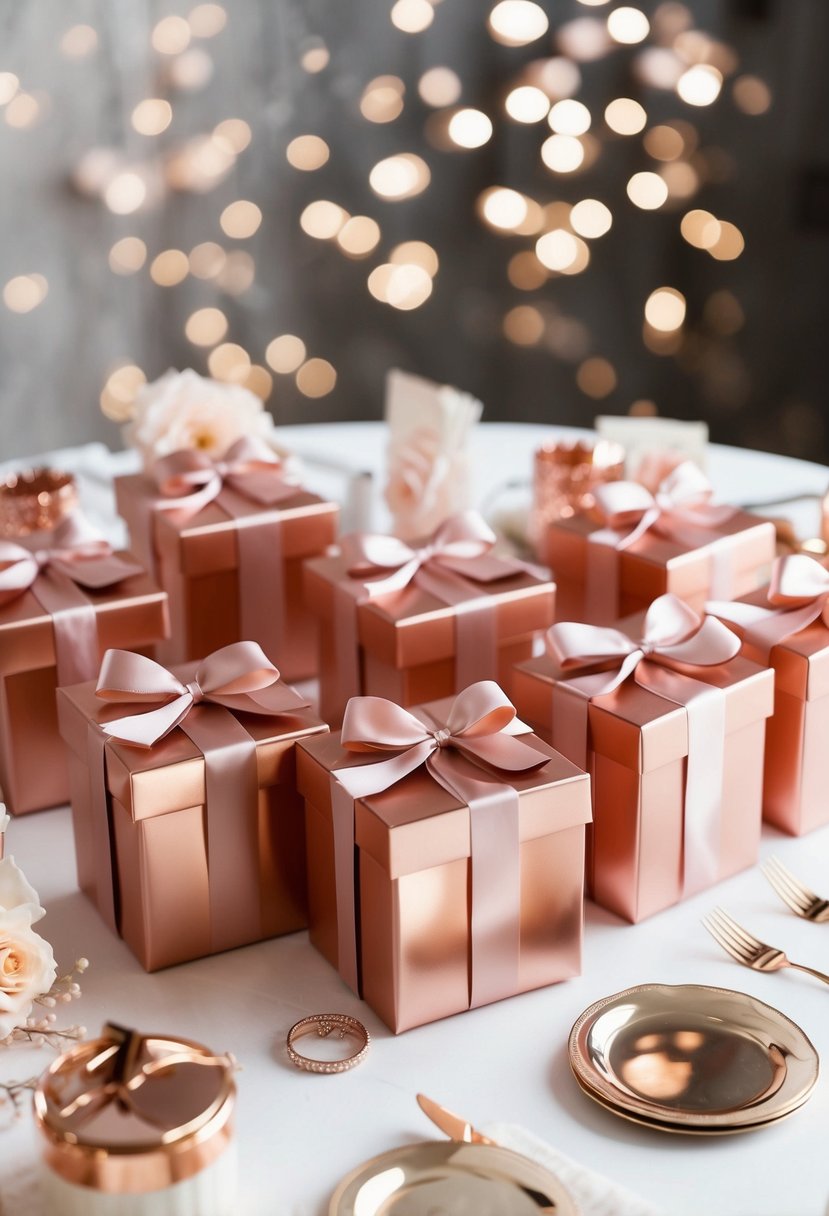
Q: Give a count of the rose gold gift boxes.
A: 8